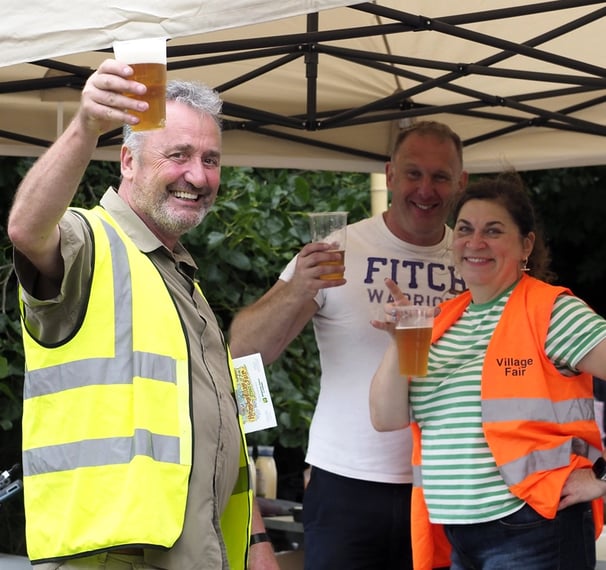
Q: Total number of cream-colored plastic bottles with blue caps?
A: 2